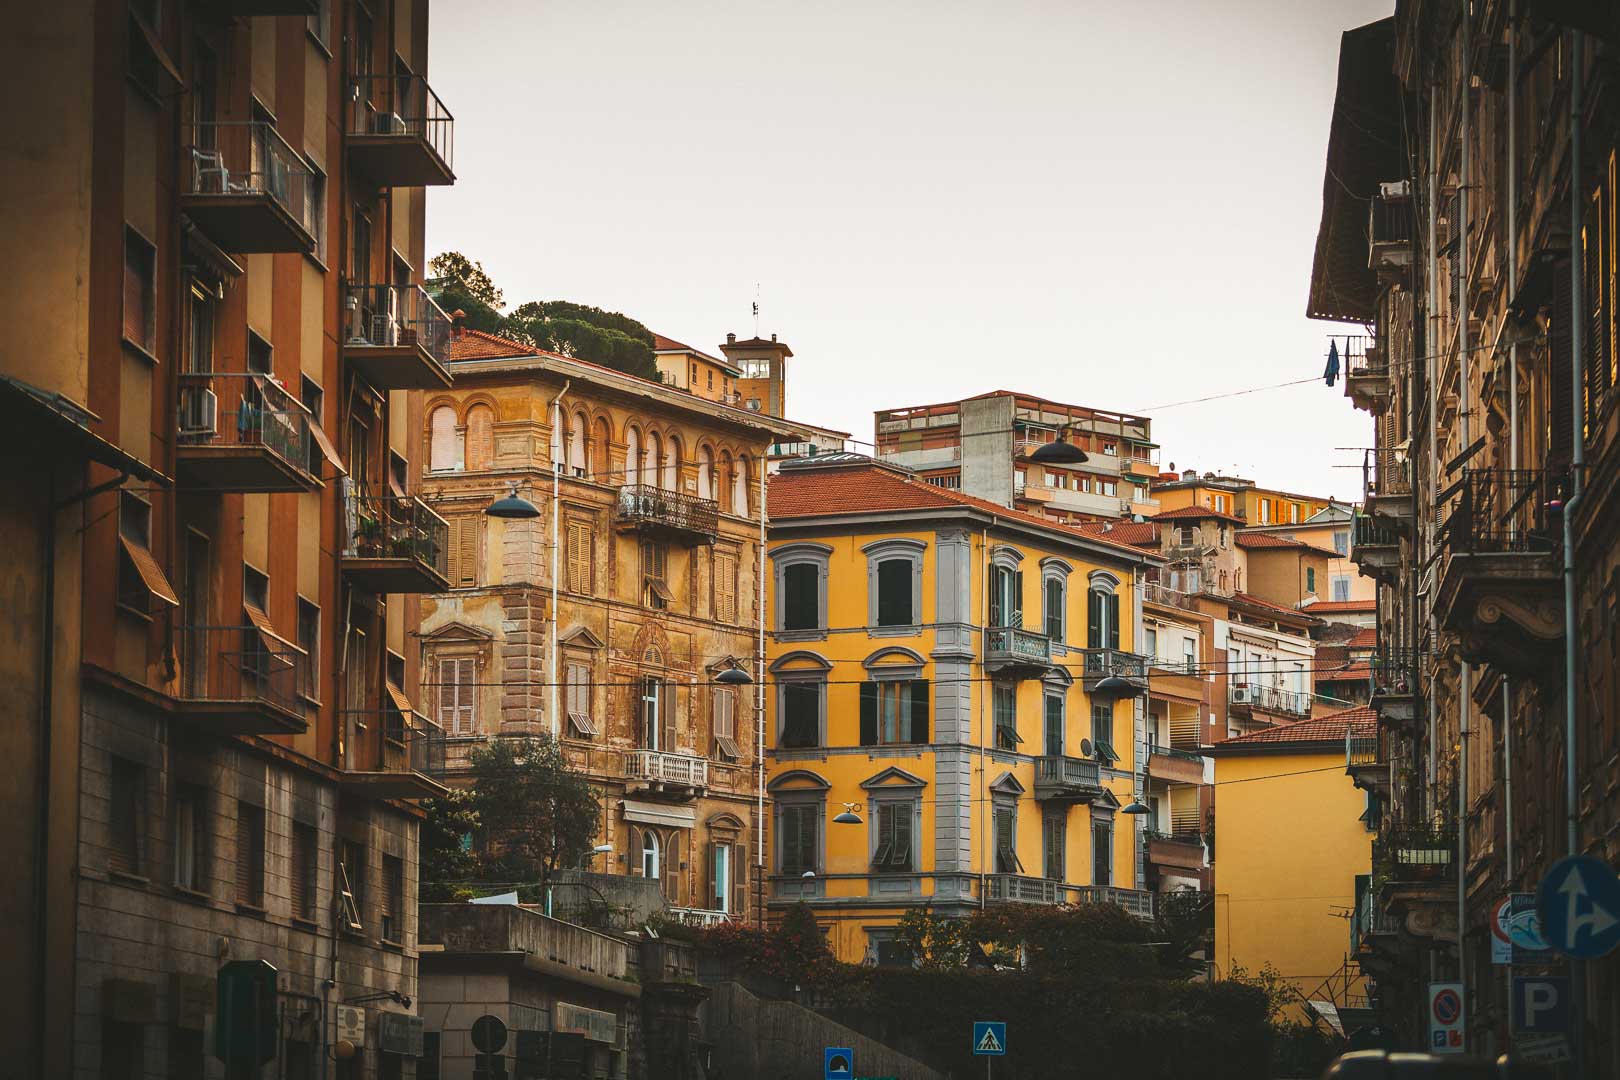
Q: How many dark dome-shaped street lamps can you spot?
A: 6